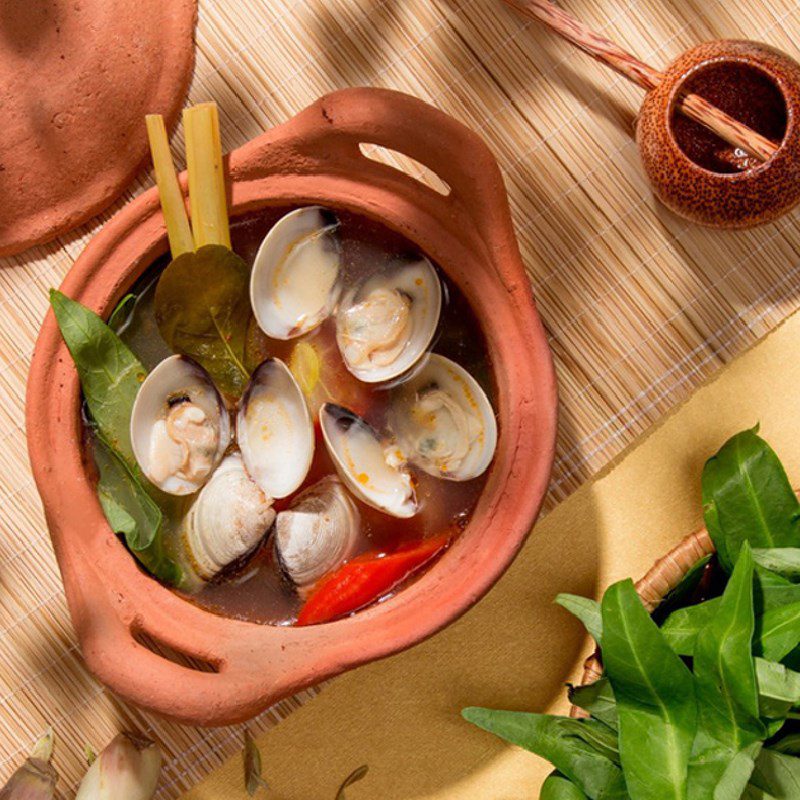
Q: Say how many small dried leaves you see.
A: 2